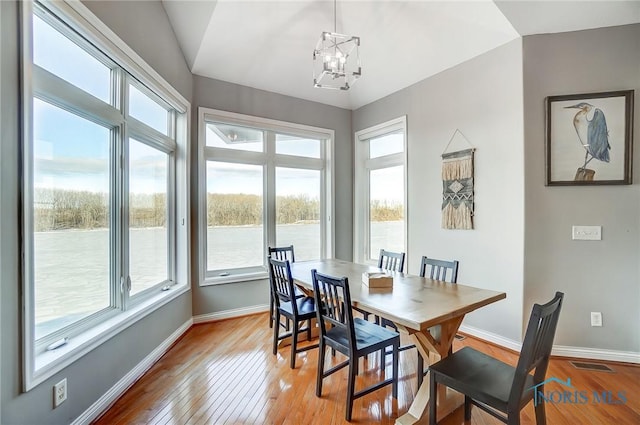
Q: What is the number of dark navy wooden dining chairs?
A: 6